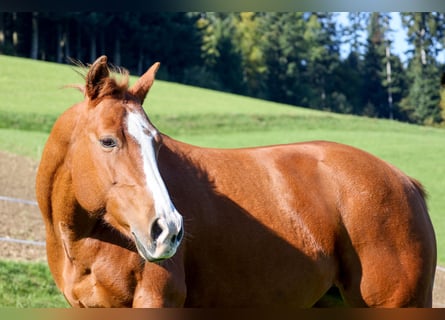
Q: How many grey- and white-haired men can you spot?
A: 0